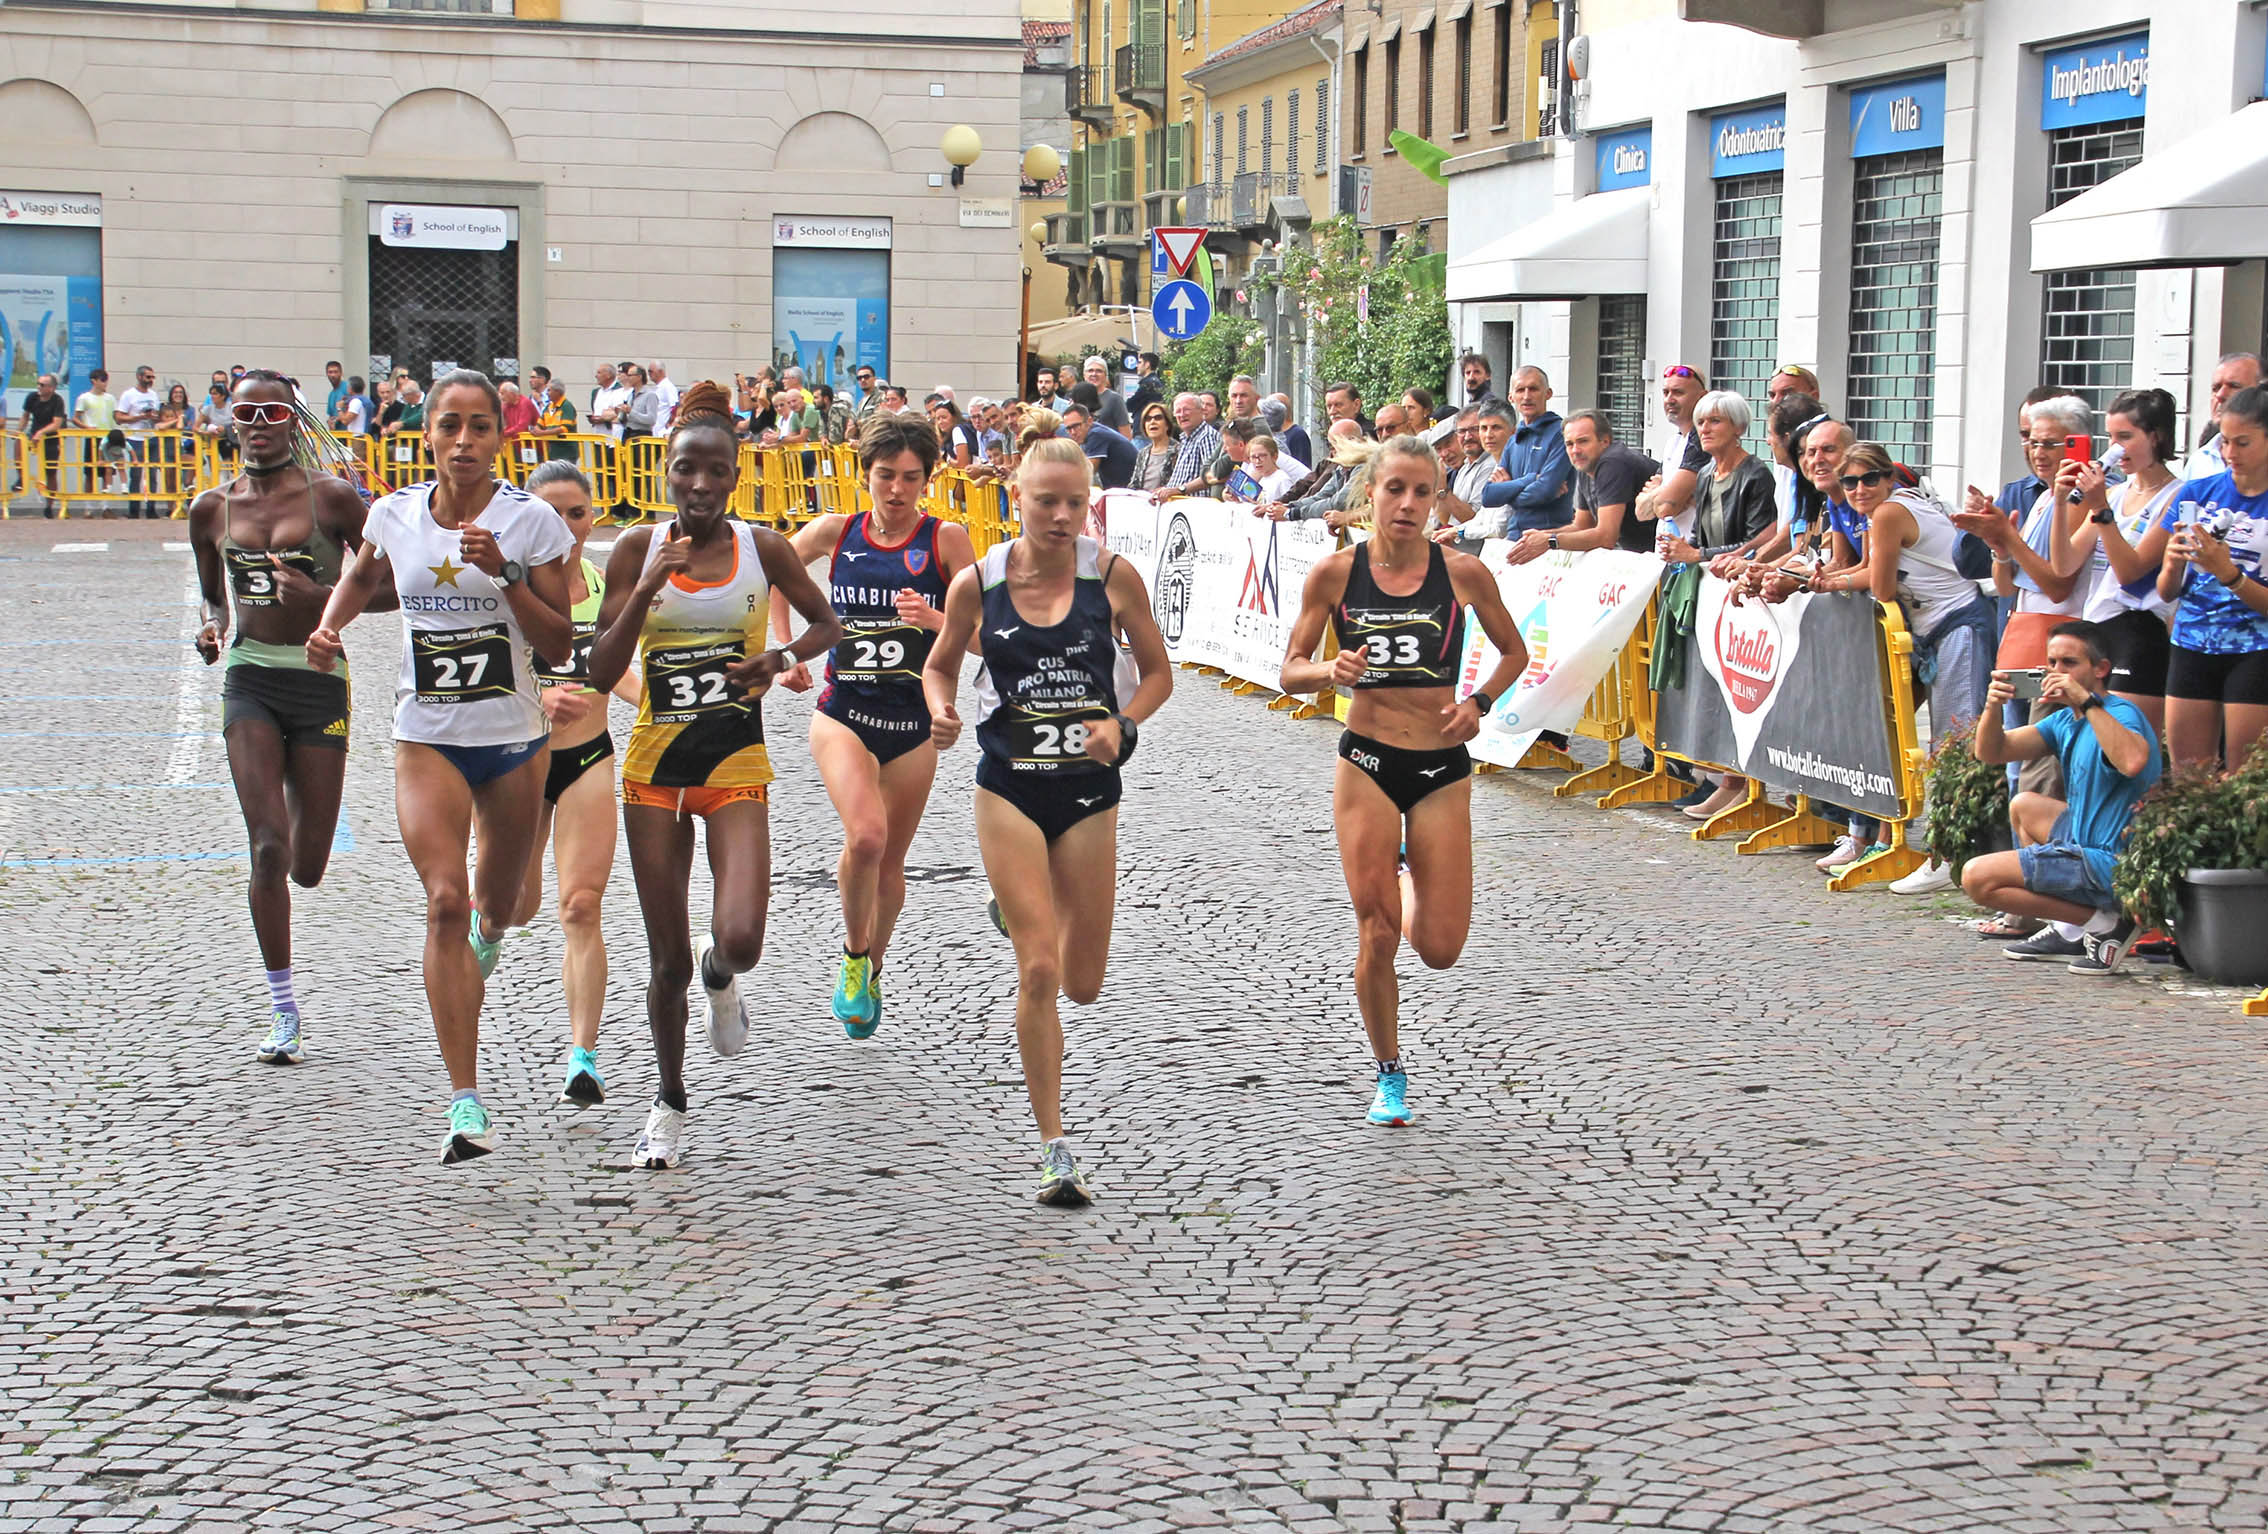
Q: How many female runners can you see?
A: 7